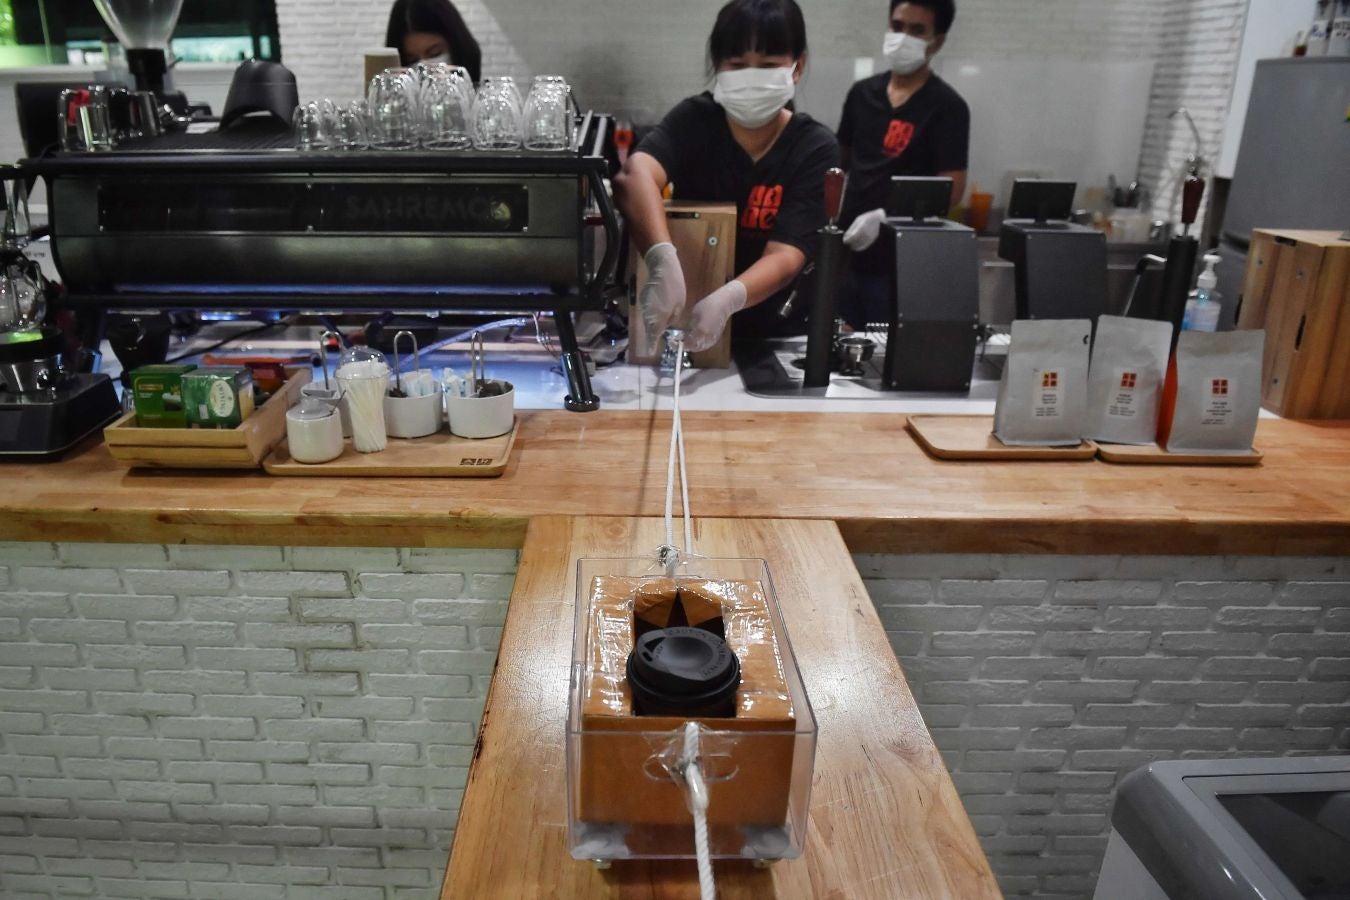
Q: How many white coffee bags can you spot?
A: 3